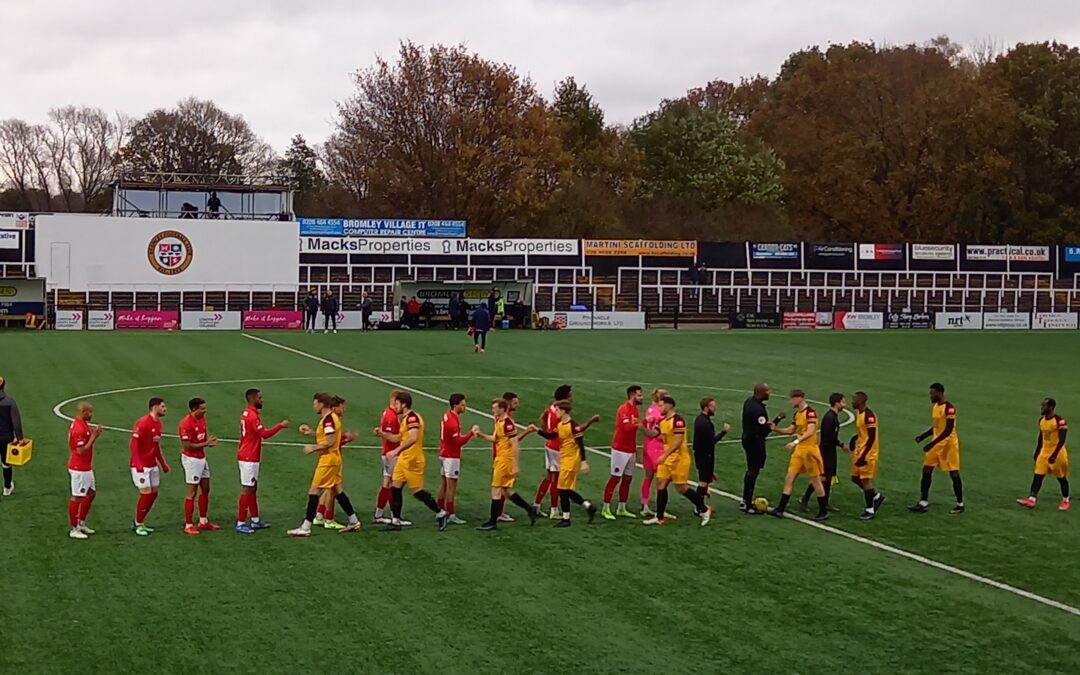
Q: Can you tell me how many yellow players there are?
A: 9